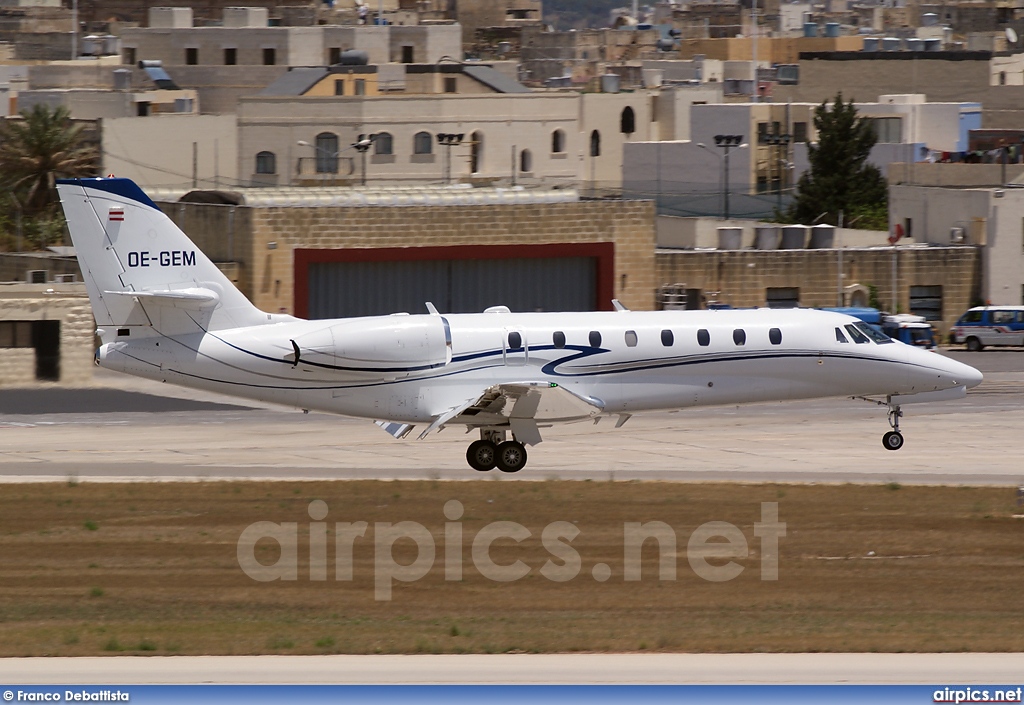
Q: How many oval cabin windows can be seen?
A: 8